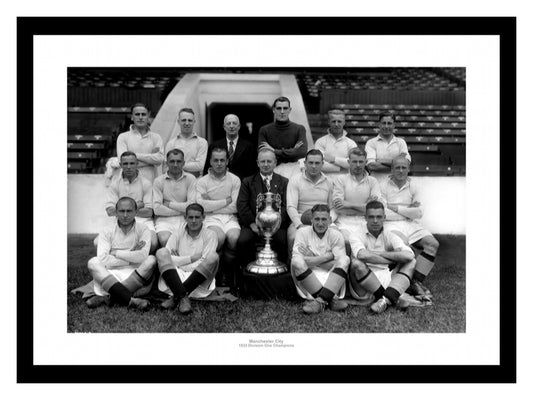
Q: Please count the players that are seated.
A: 10